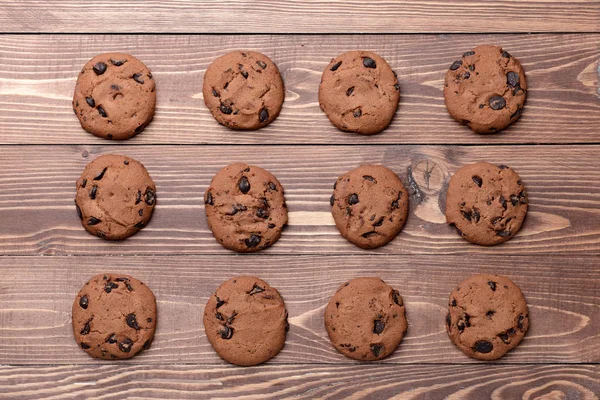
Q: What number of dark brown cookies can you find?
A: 12